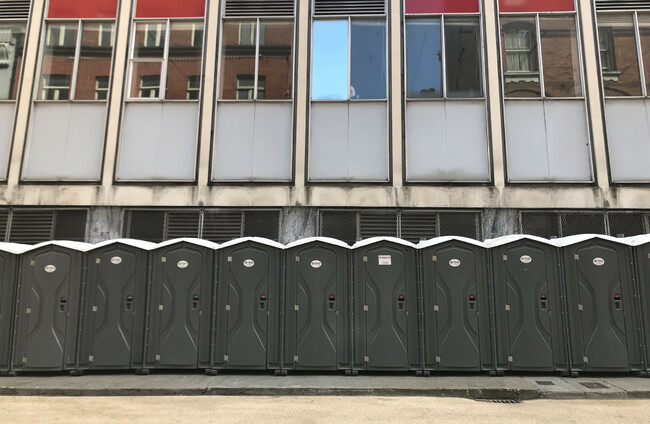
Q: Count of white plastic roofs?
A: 11